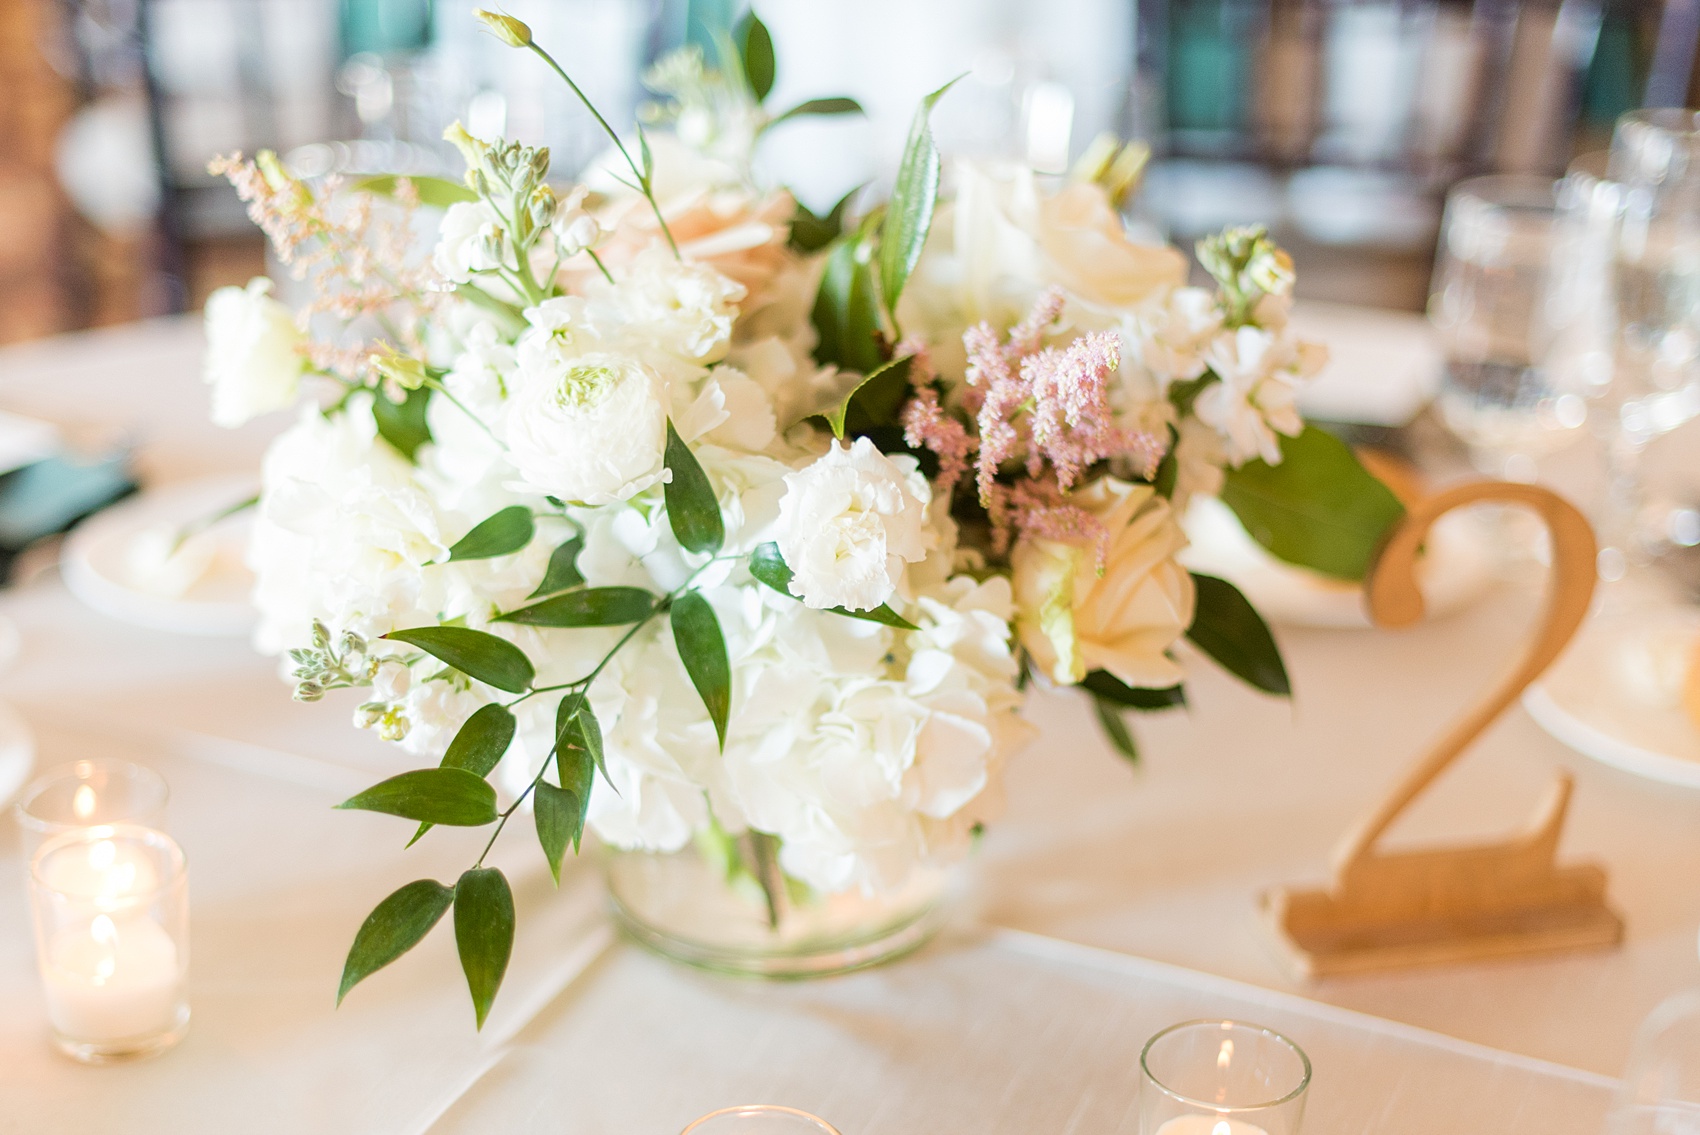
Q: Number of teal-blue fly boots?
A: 0